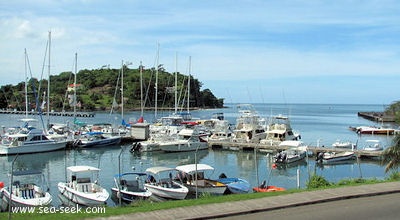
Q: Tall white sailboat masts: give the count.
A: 8